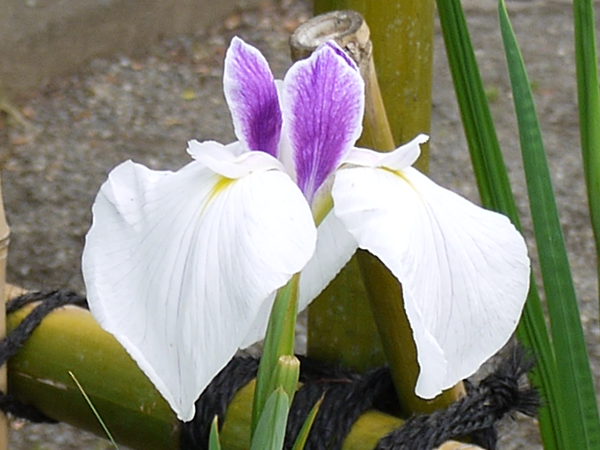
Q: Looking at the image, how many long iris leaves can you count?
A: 3